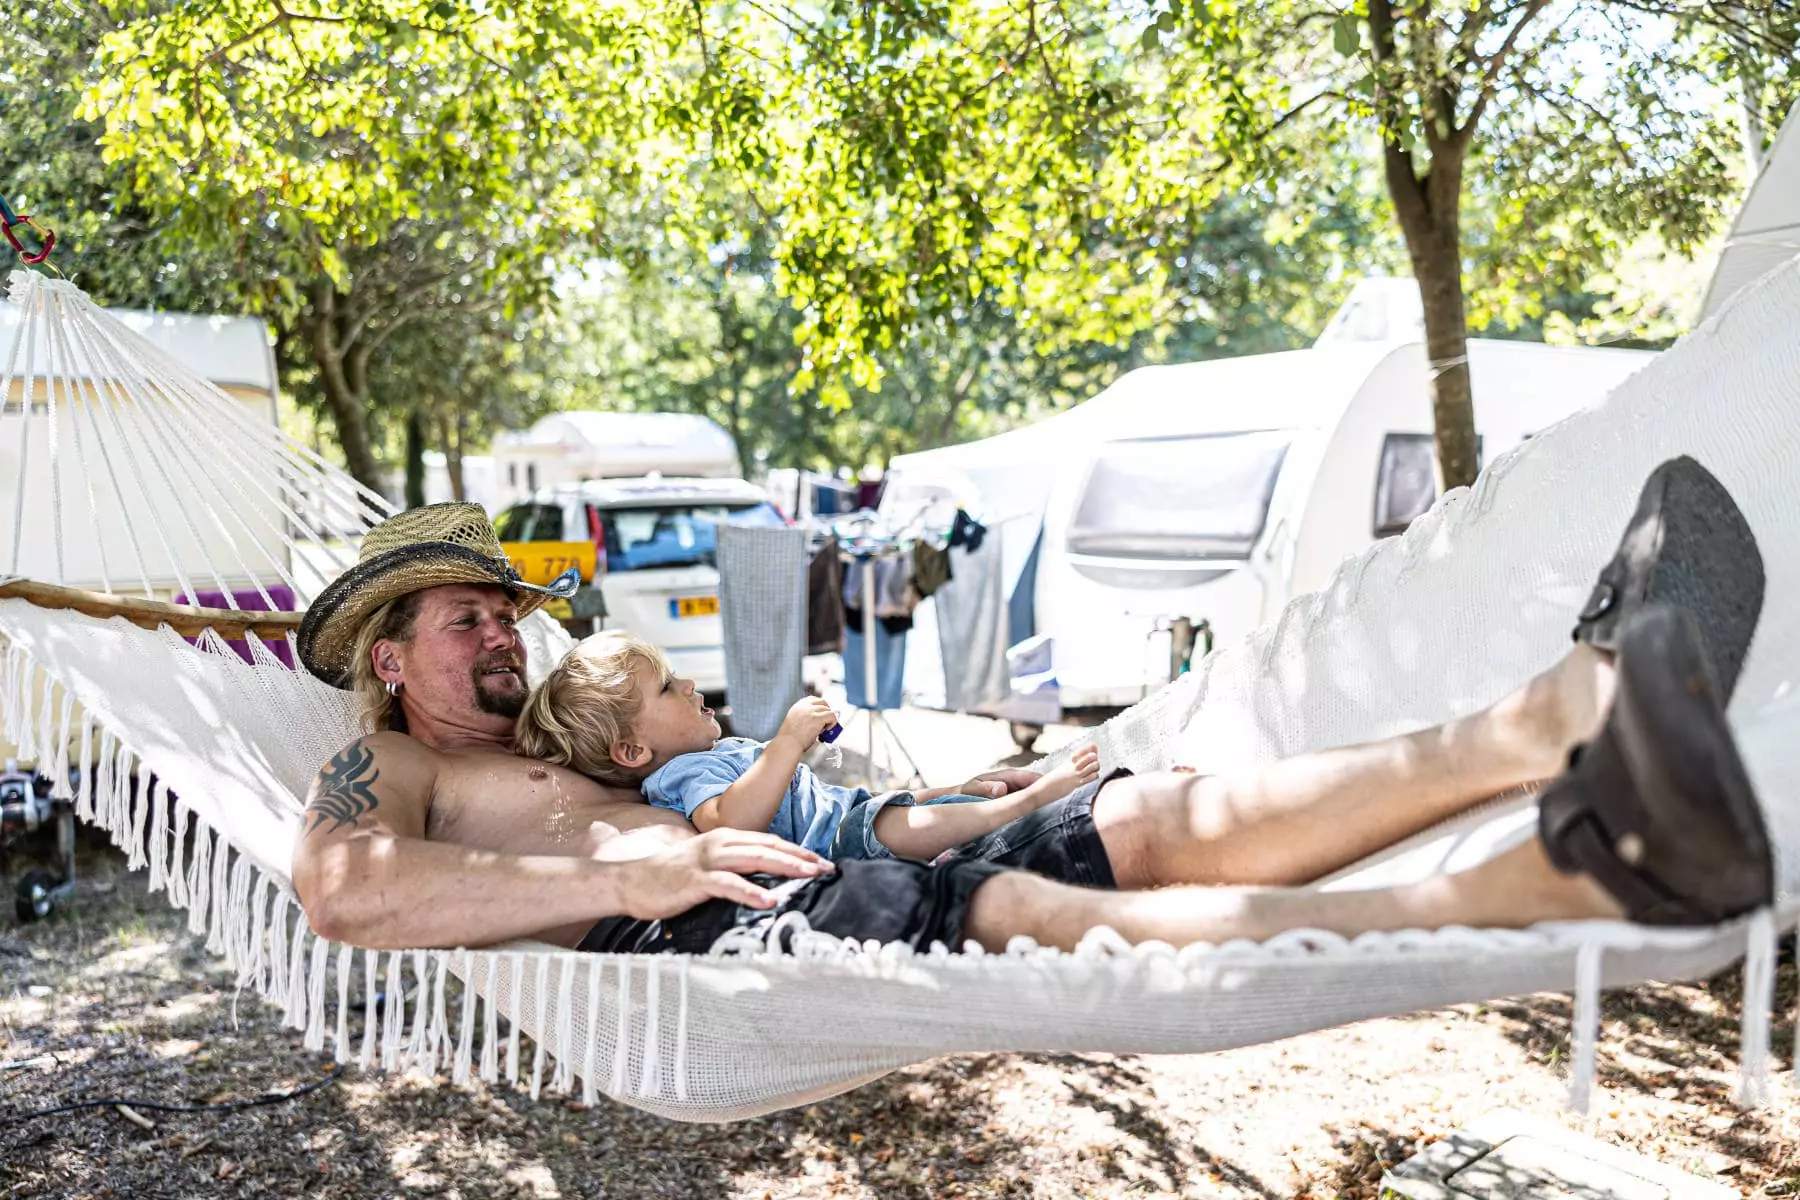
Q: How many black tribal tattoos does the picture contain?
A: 1